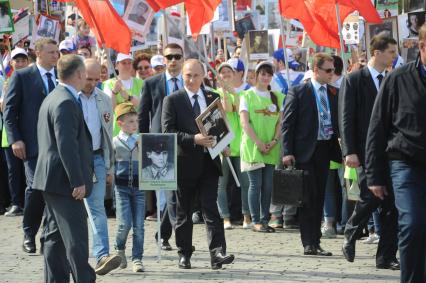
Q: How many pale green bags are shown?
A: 1